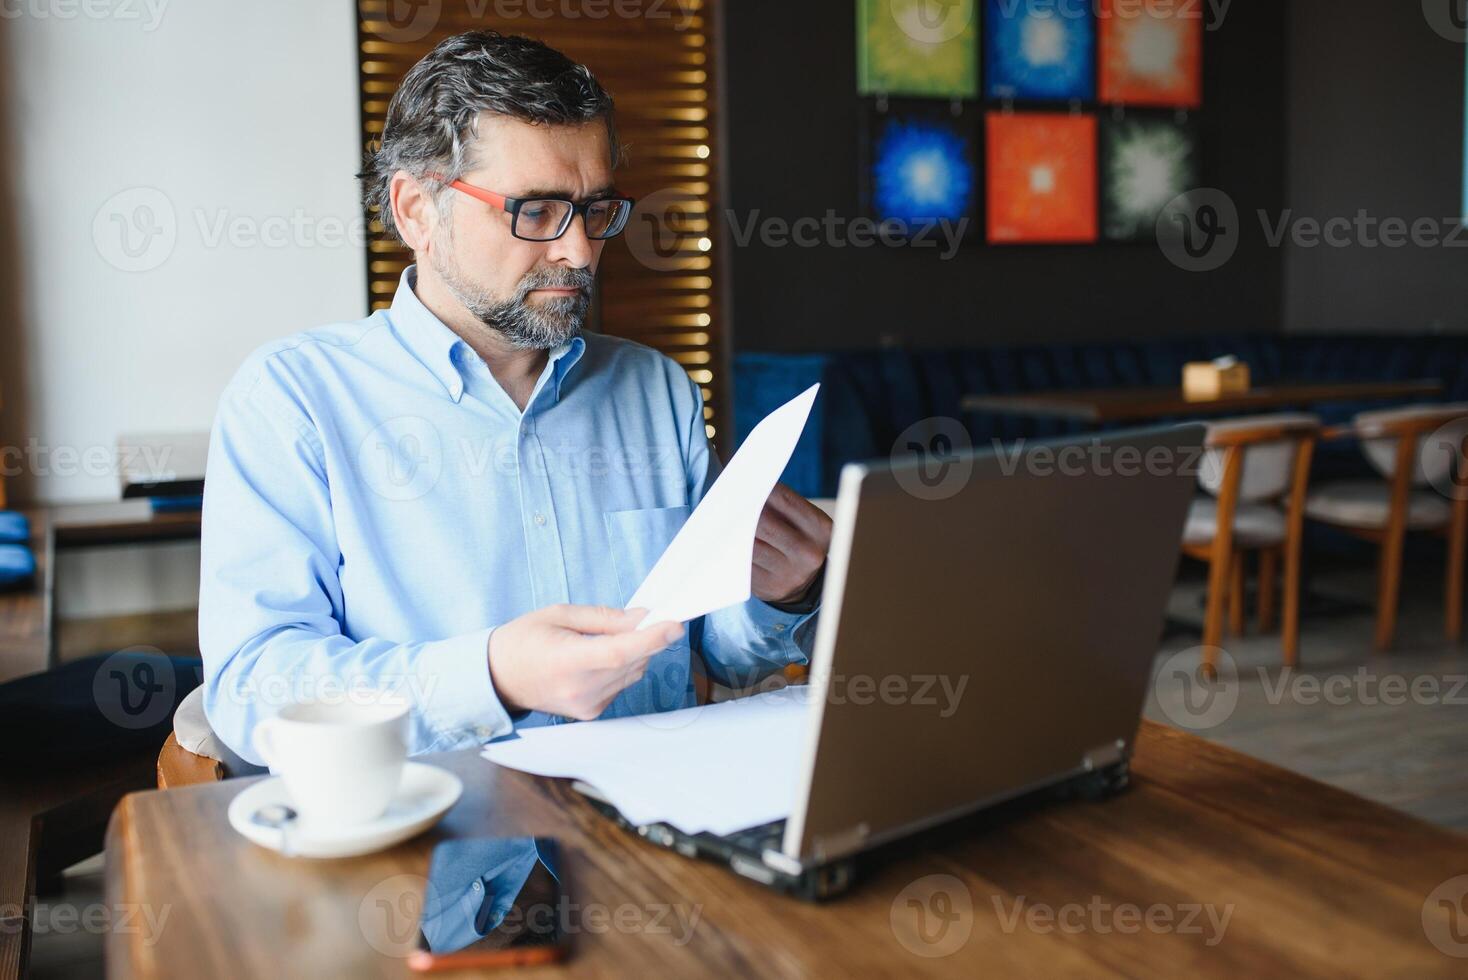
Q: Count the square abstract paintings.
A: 6